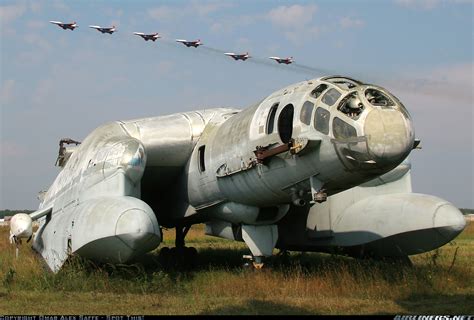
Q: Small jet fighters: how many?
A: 6